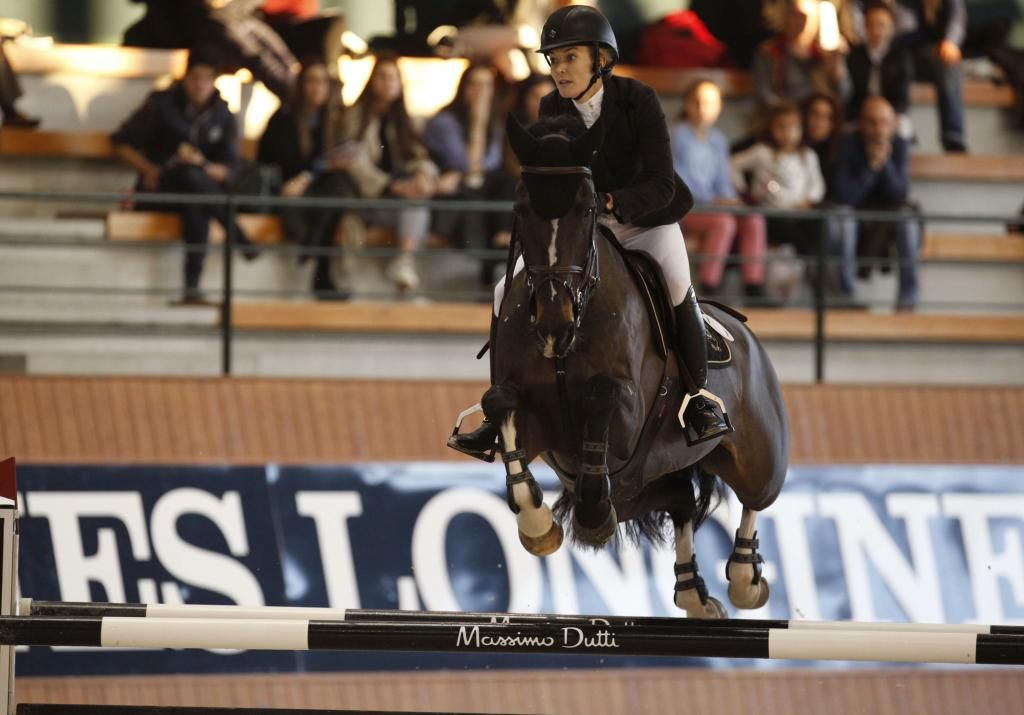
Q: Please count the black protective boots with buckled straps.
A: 4